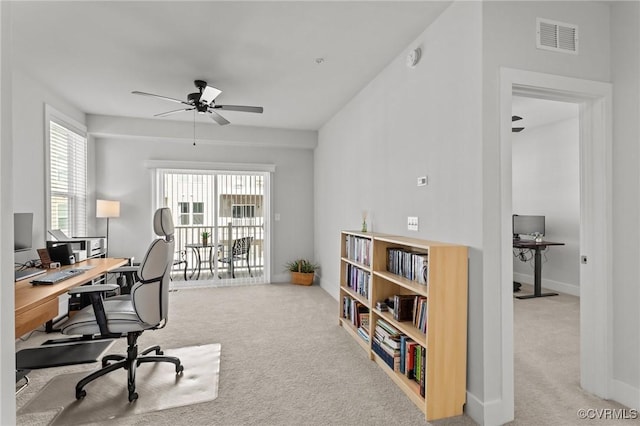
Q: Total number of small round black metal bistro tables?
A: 1